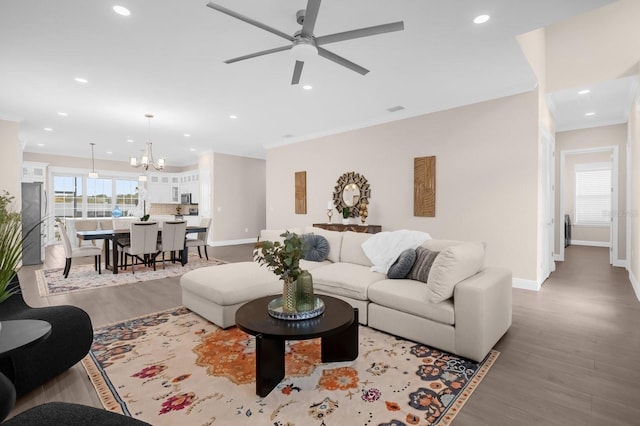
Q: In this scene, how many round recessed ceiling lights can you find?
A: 14